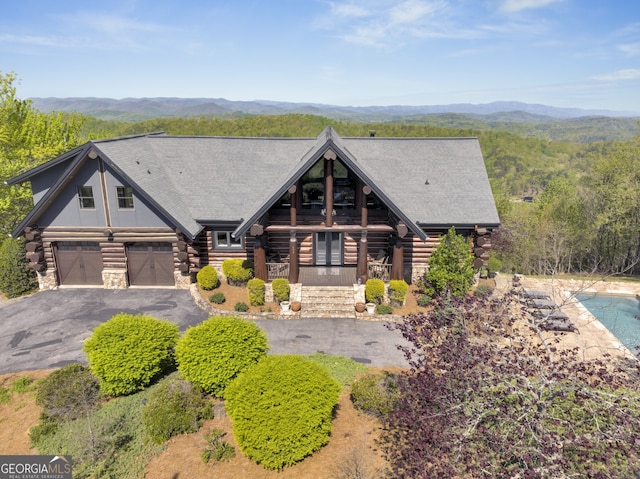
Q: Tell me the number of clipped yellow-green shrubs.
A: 9